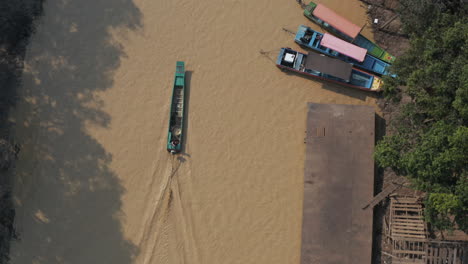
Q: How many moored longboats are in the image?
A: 3